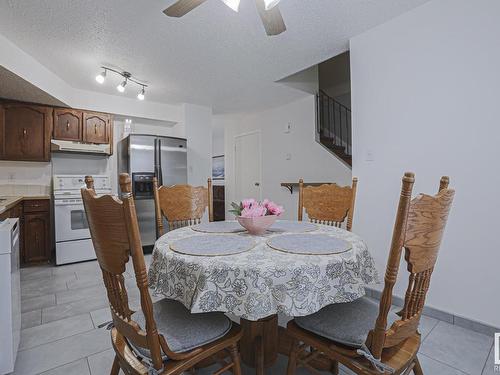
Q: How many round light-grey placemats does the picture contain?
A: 4